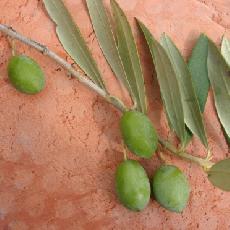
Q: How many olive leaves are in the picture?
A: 9